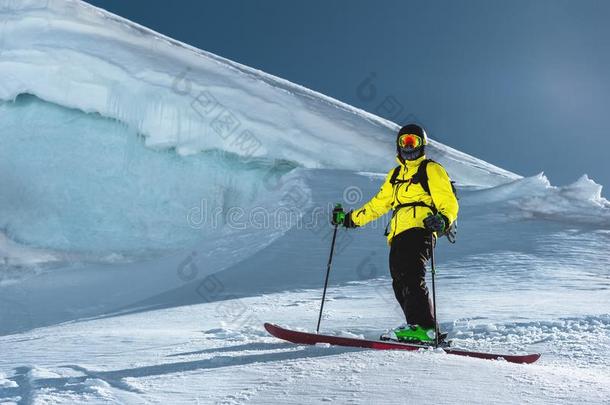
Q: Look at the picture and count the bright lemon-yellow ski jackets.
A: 1